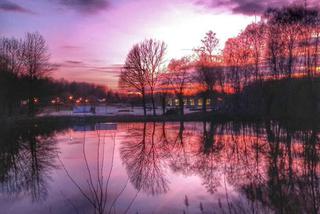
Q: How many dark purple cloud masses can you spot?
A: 3